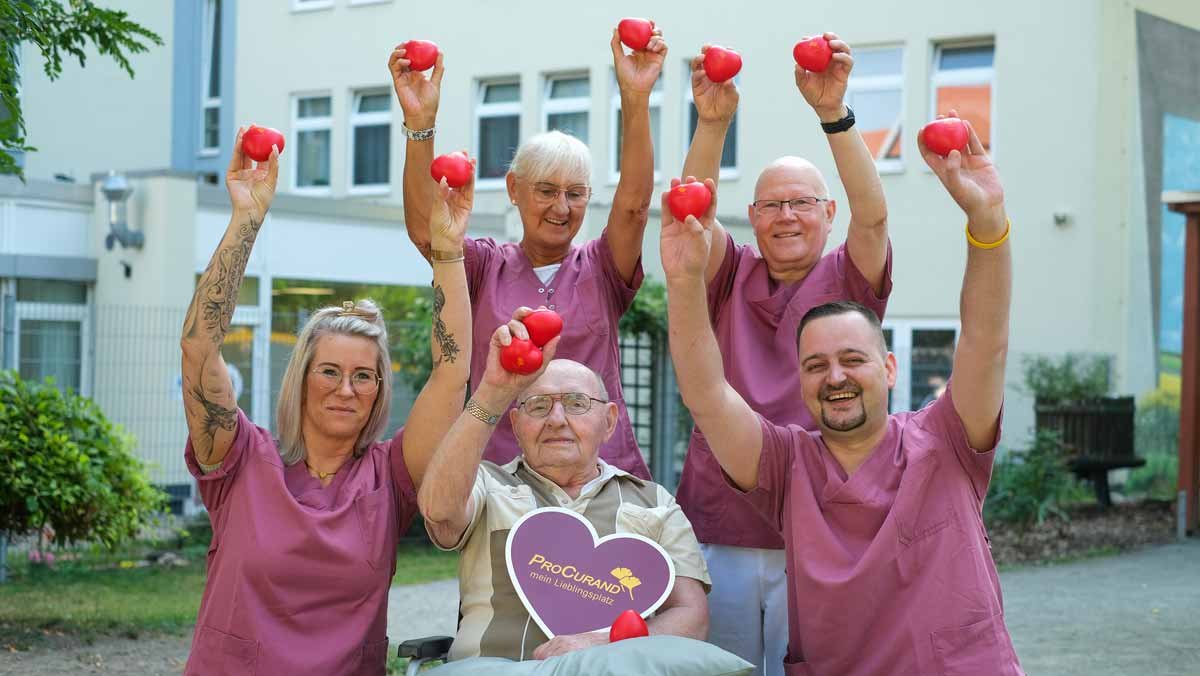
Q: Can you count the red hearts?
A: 11